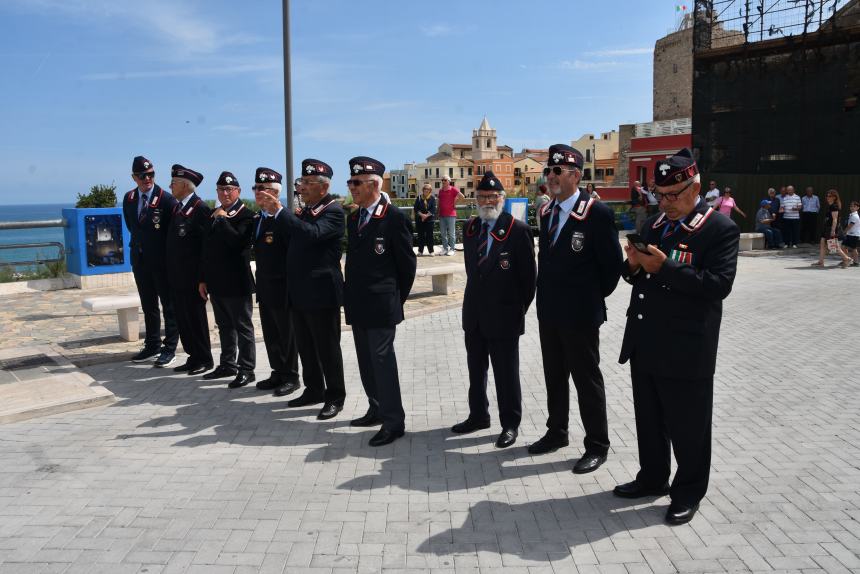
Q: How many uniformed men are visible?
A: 9